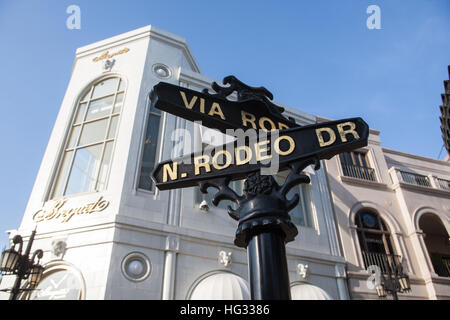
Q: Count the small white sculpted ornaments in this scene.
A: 4